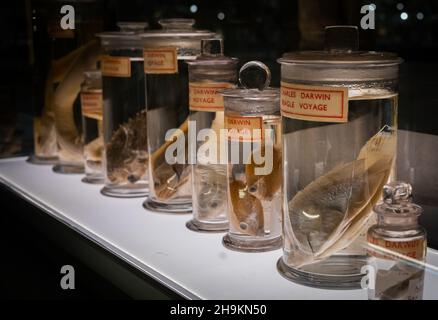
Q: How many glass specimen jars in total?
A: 9